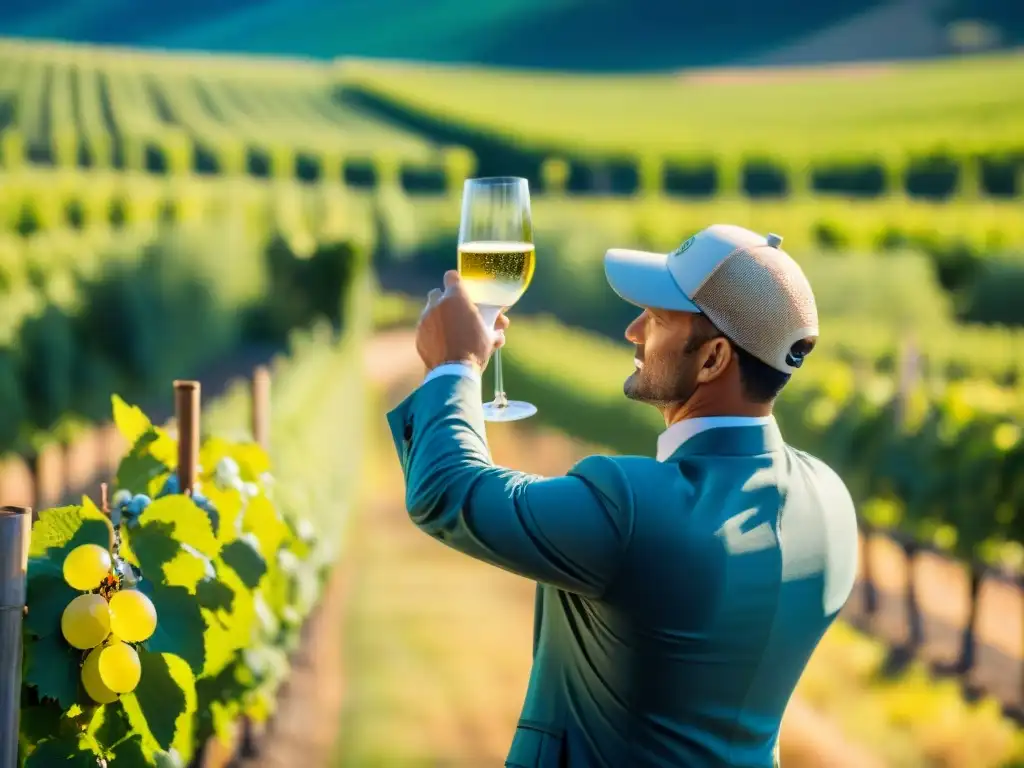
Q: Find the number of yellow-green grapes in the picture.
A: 5